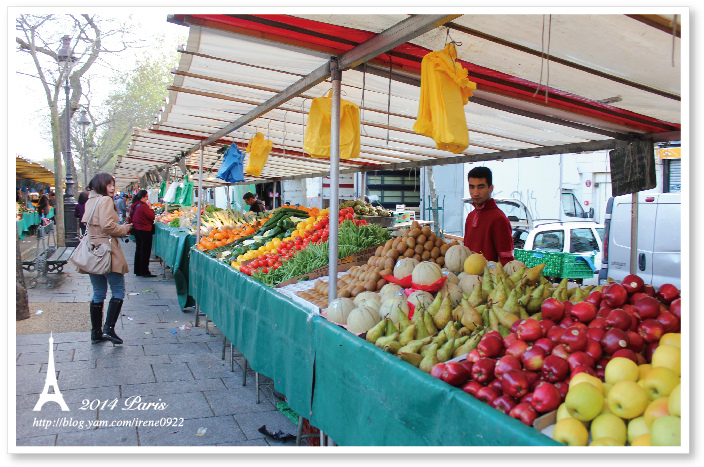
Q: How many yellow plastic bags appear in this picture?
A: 3